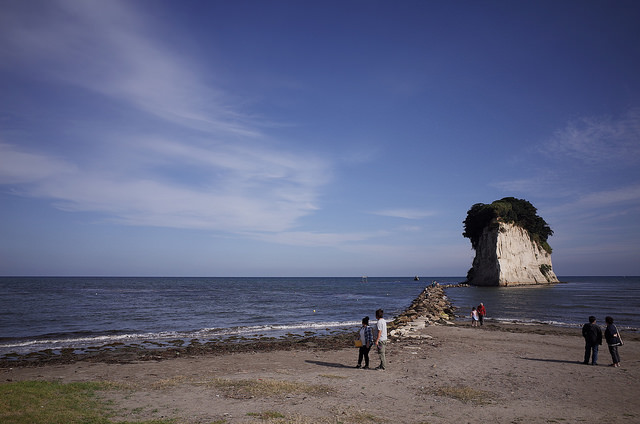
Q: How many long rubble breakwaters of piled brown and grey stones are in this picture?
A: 1